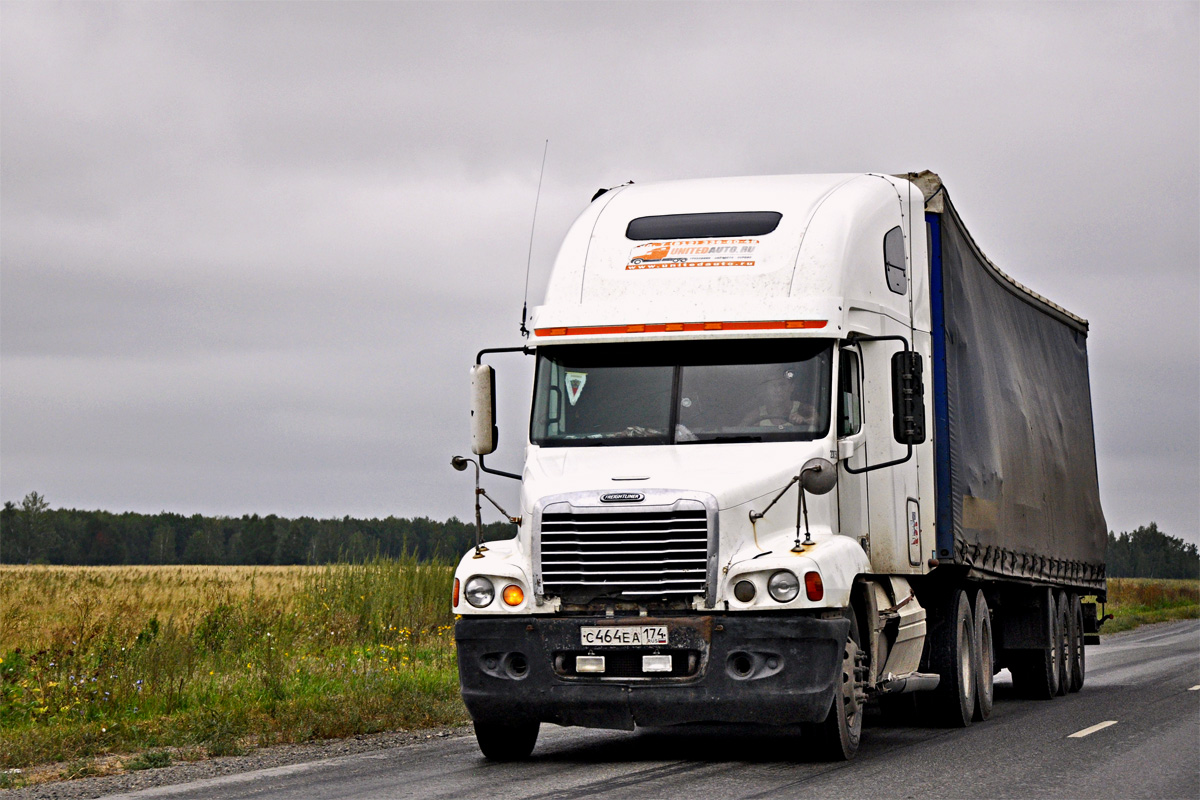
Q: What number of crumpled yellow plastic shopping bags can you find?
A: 0